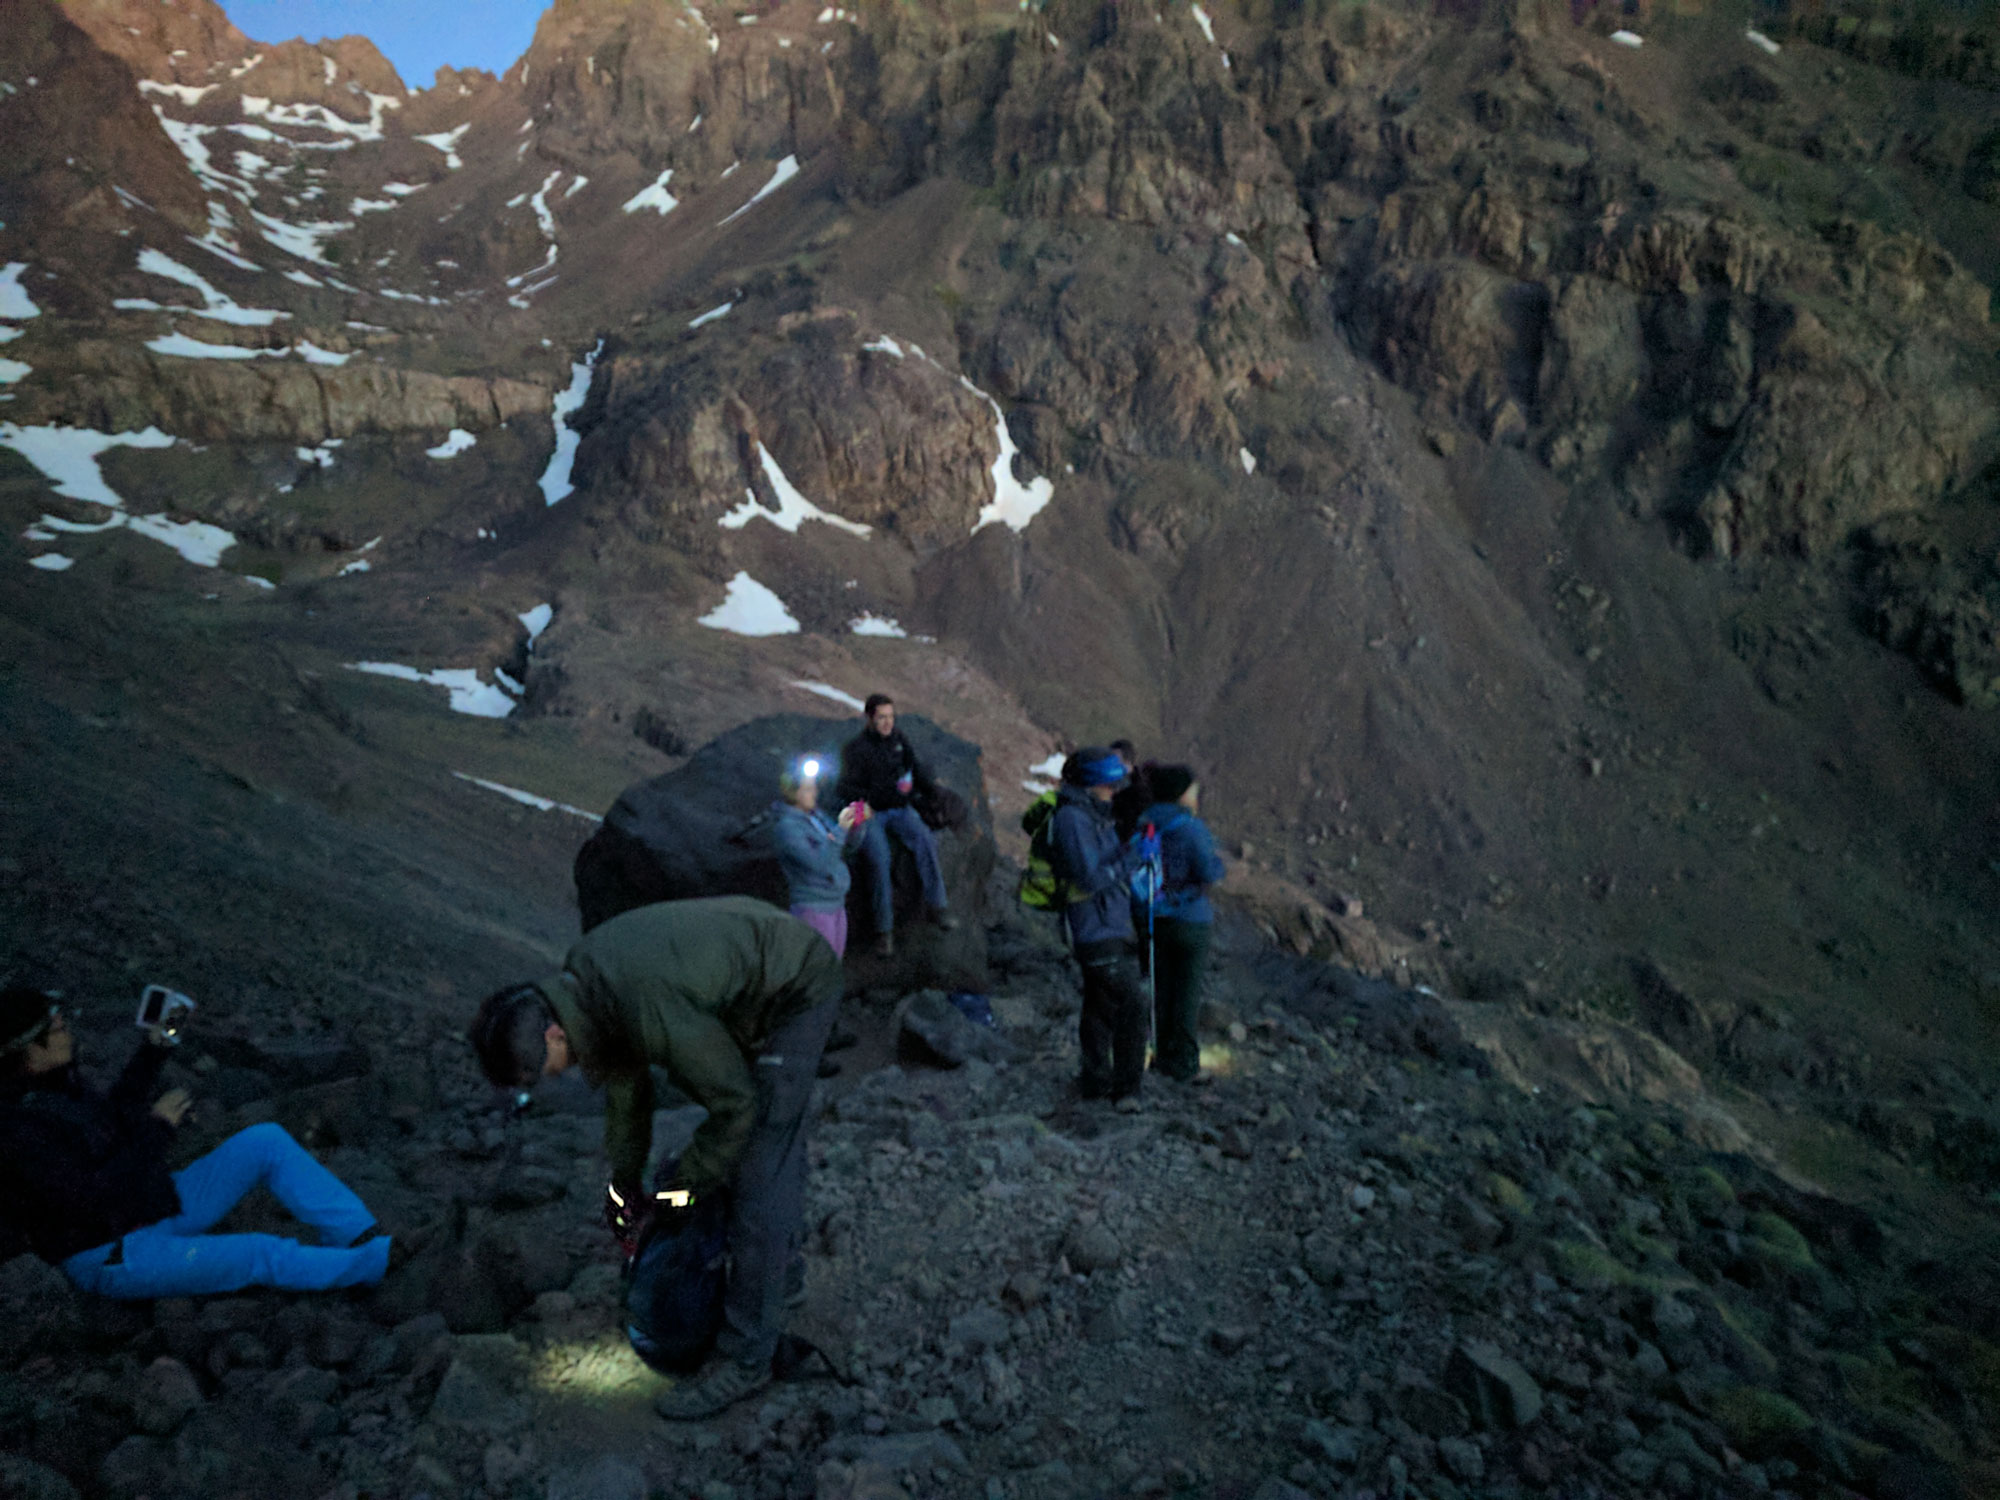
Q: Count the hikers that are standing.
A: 5